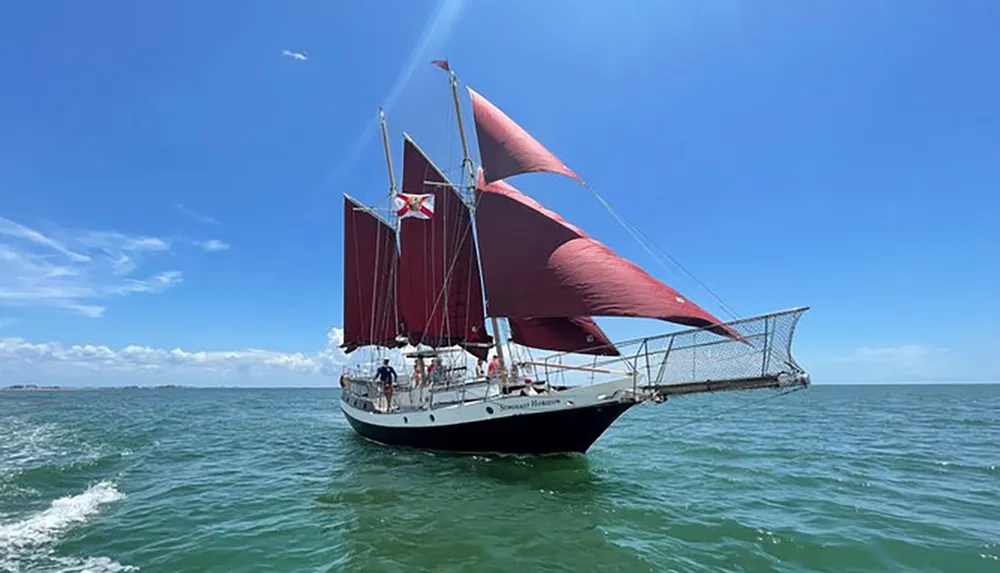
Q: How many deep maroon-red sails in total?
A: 5